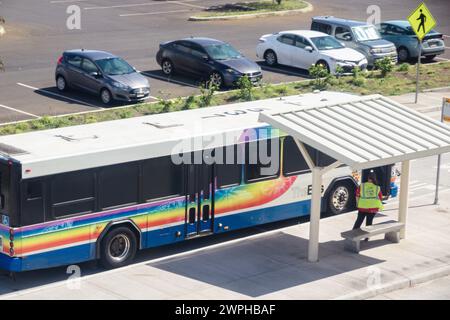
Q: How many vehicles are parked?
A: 5